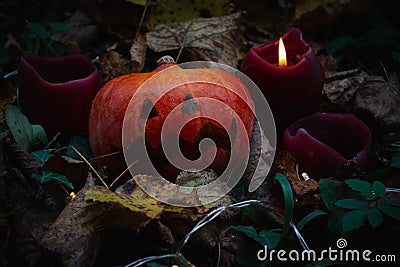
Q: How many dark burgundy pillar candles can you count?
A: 3